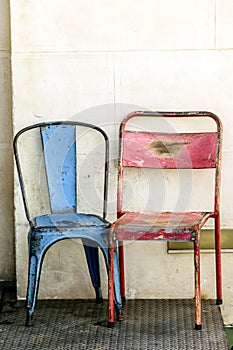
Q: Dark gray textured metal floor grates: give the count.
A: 1